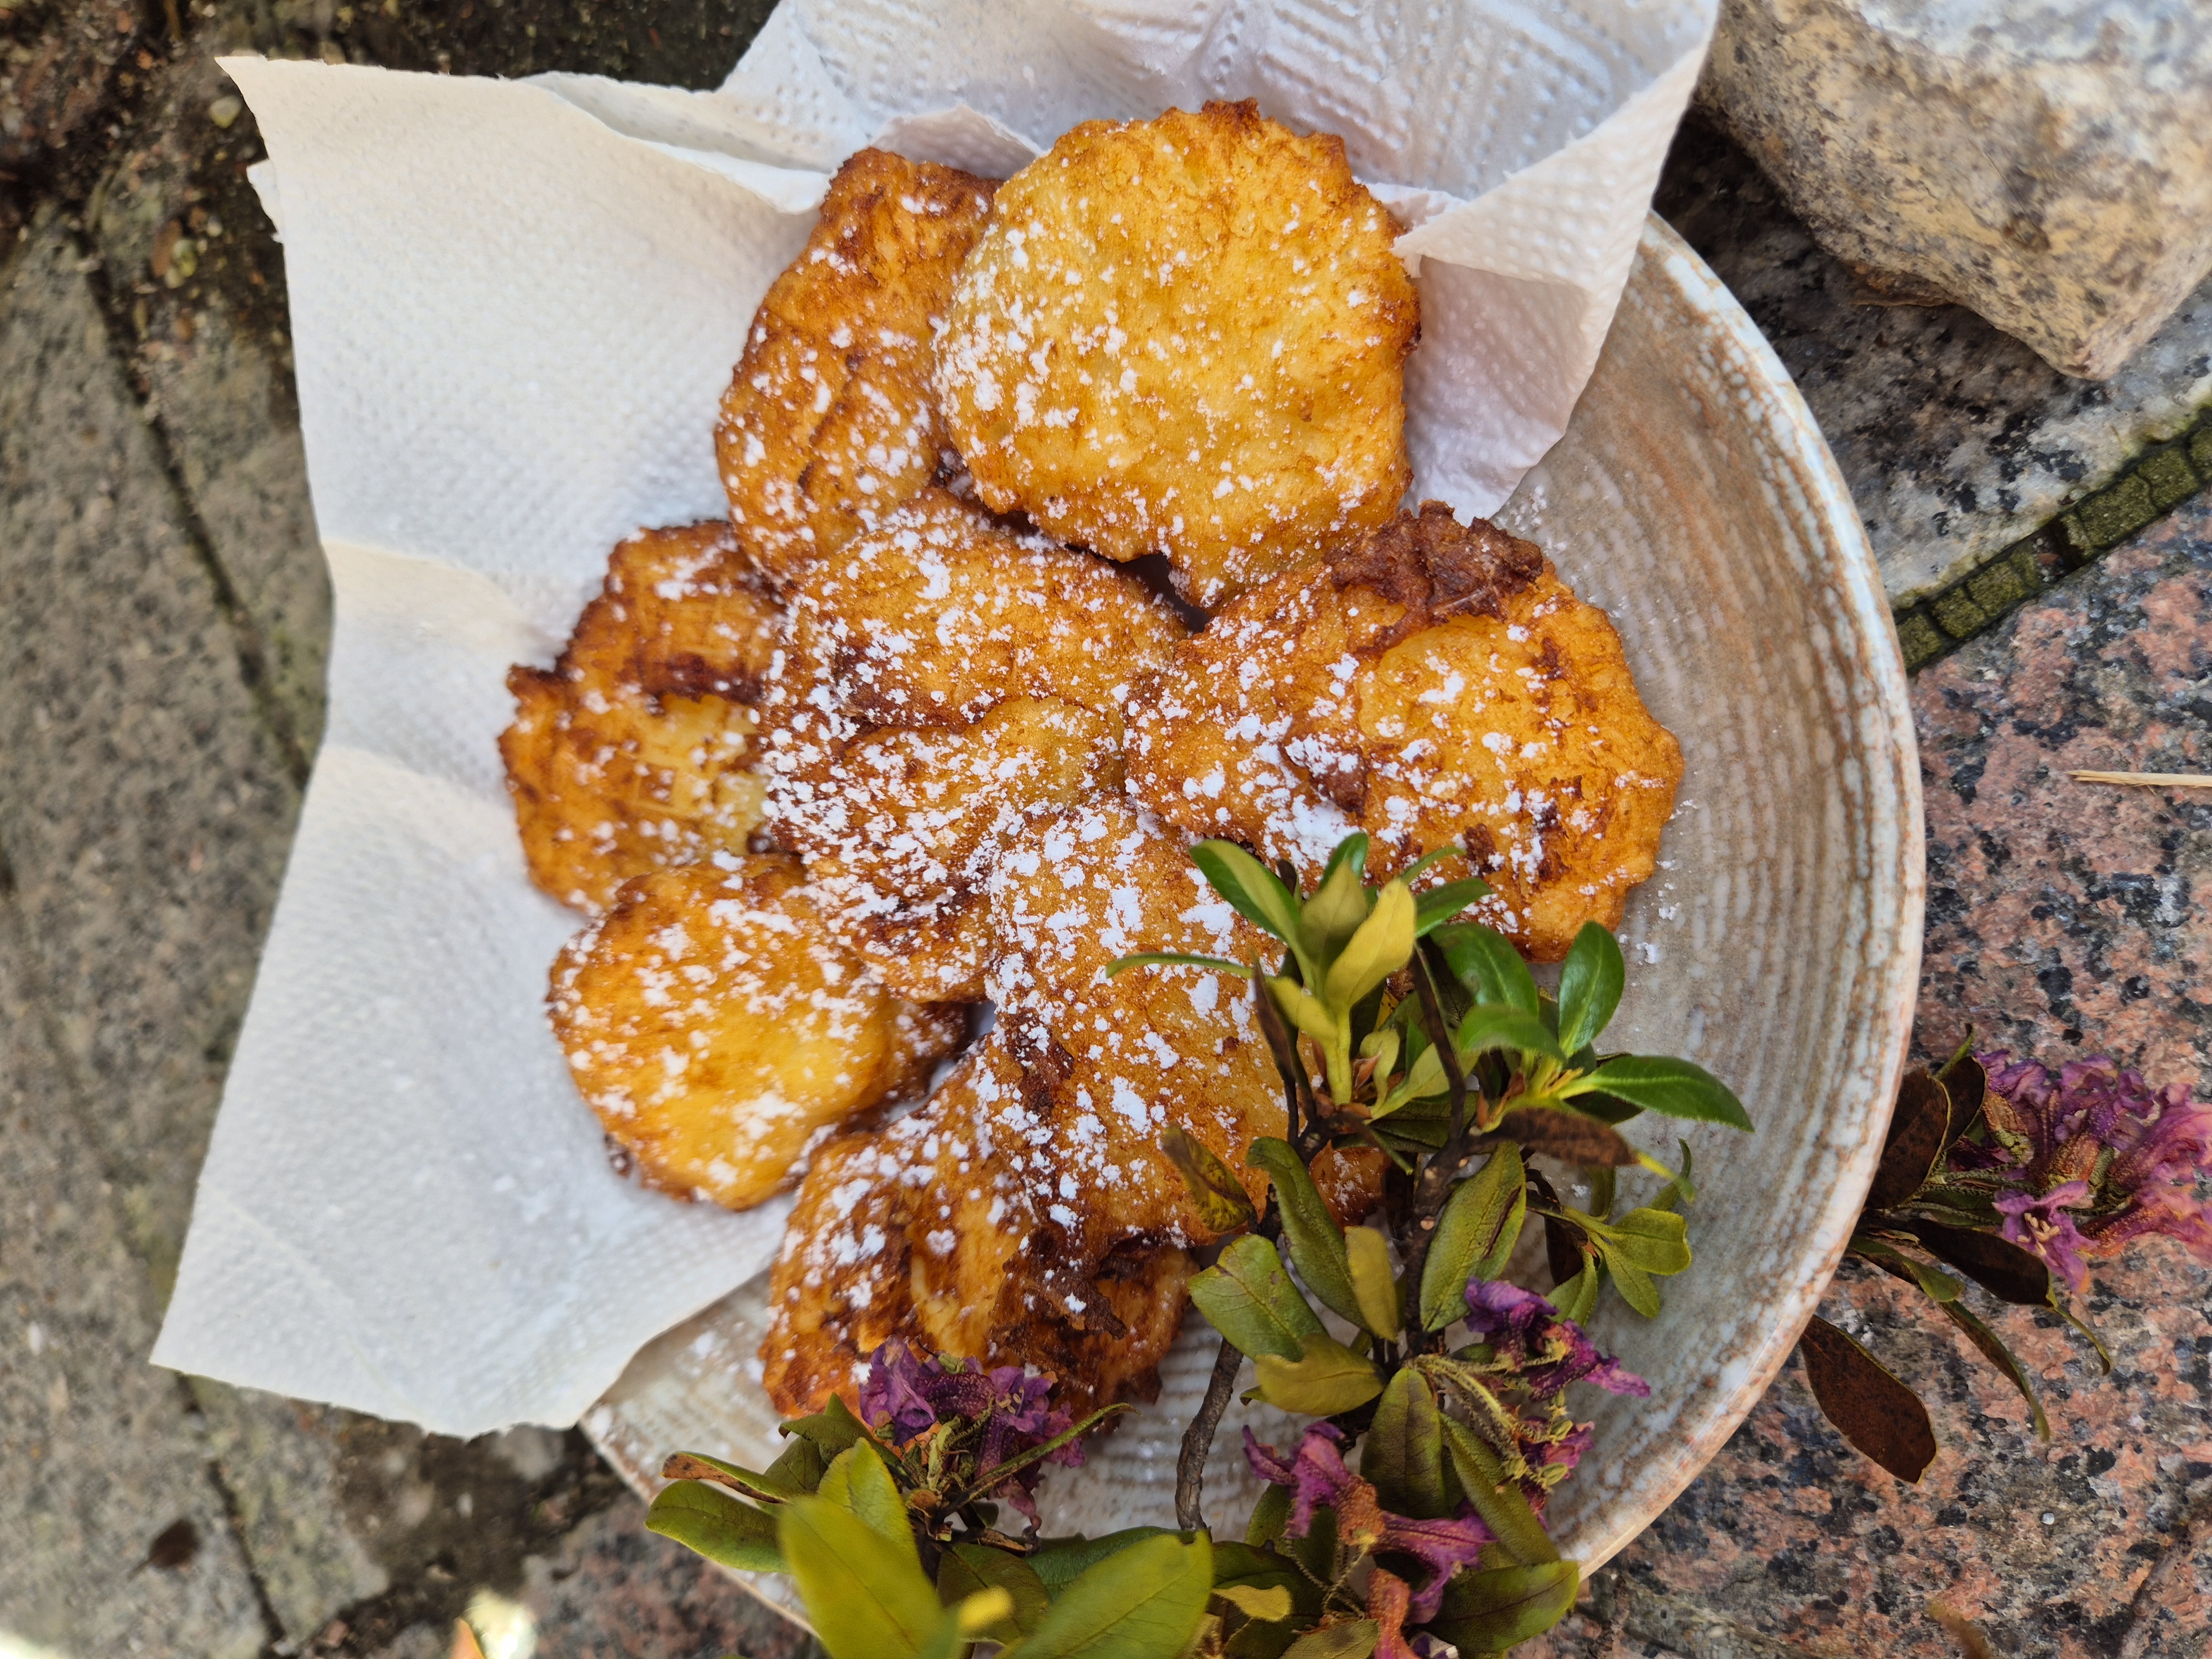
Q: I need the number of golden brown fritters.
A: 8